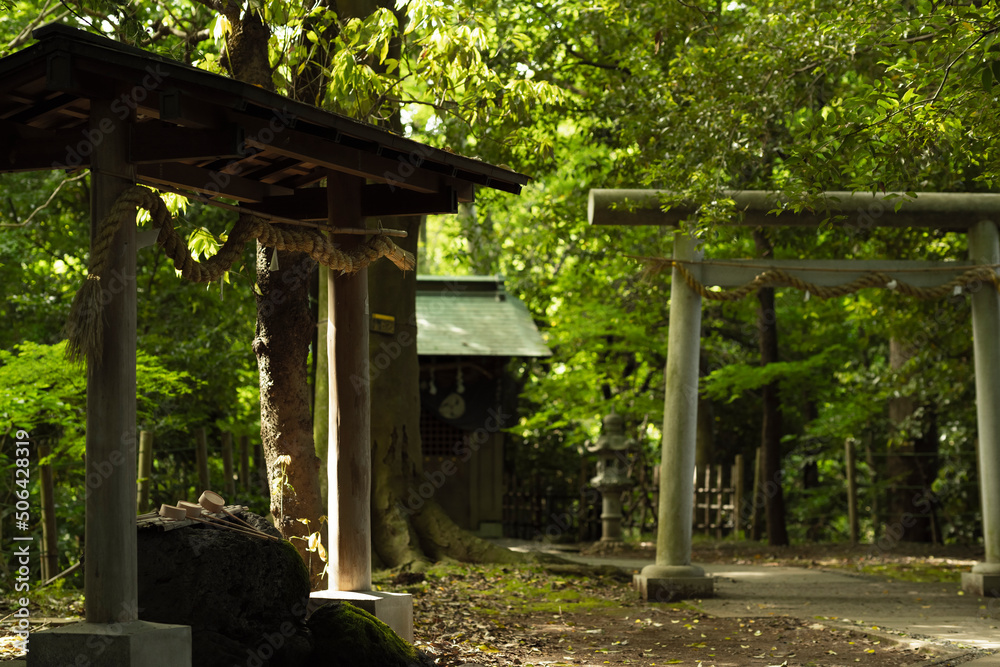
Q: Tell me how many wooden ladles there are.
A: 3